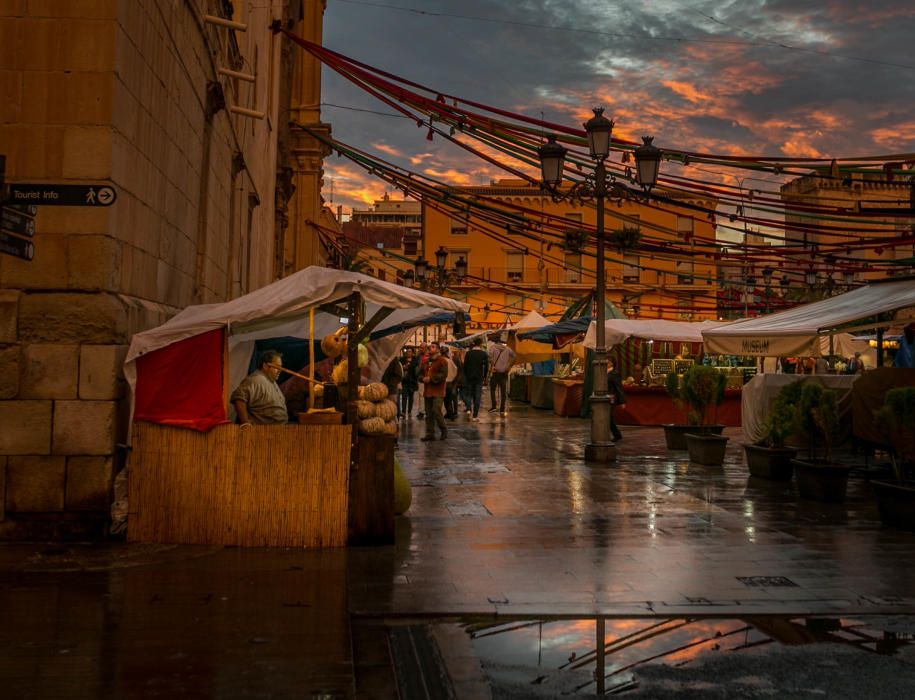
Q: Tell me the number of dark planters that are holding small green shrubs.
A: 5